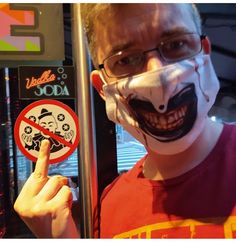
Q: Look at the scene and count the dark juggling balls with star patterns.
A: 4